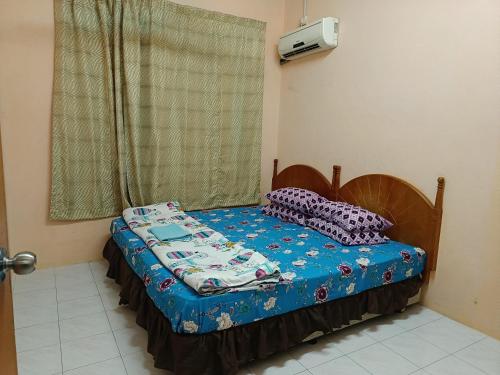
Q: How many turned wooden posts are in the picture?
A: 3